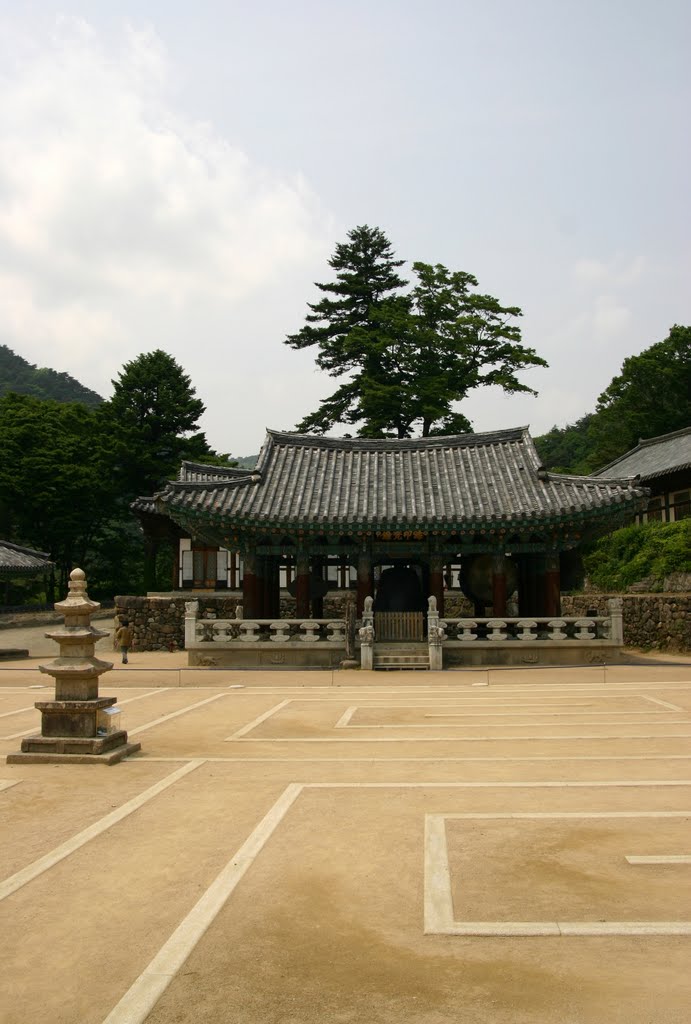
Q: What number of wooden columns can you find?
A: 6